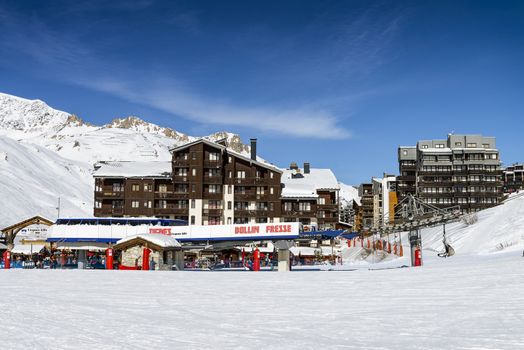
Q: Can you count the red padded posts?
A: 5